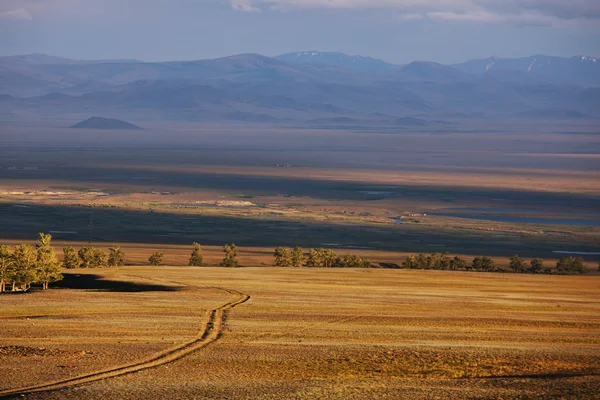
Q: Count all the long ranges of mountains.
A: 1